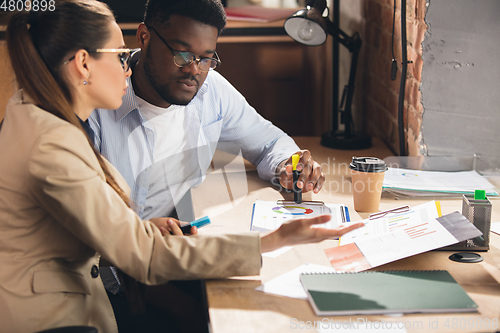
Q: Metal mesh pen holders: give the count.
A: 1